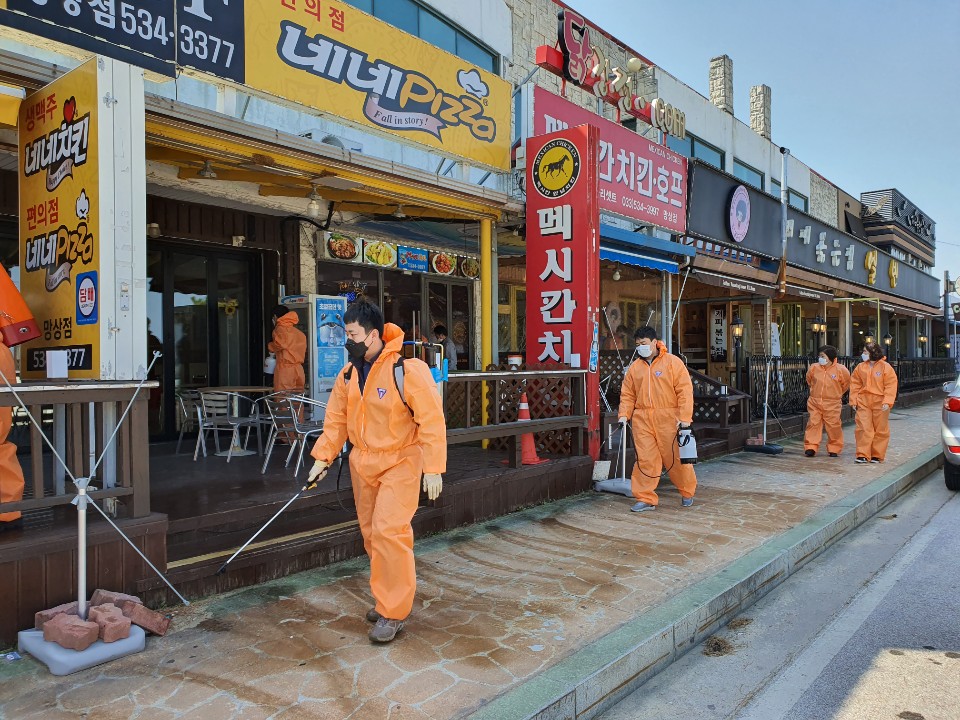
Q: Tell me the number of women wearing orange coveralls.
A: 2